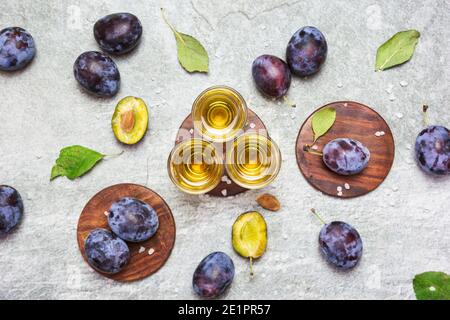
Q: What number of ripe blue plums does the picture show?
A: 12